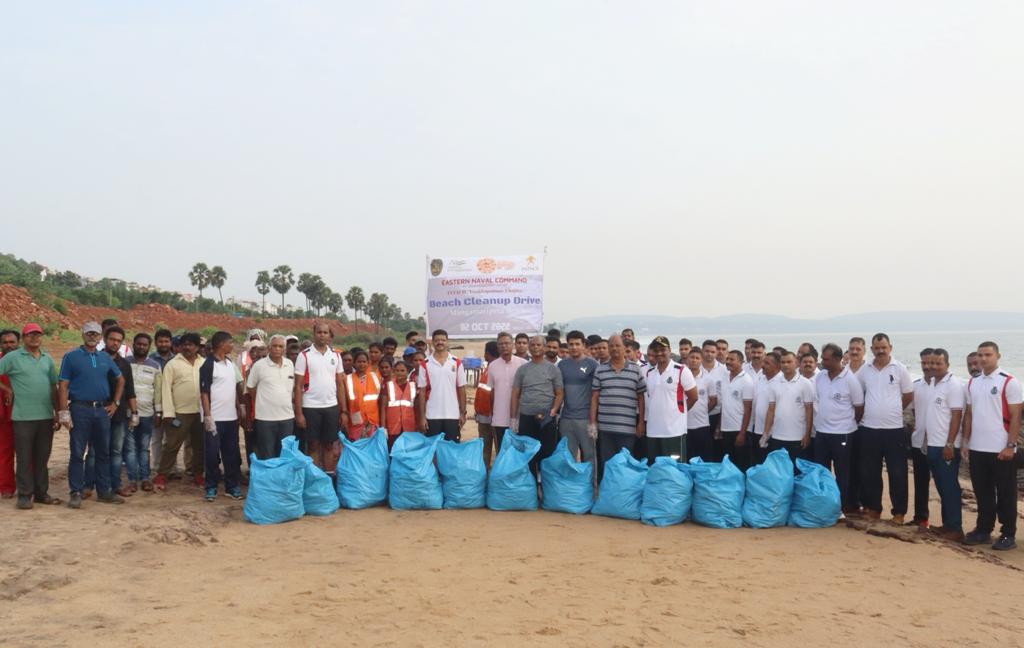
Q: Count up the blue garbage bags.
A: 12